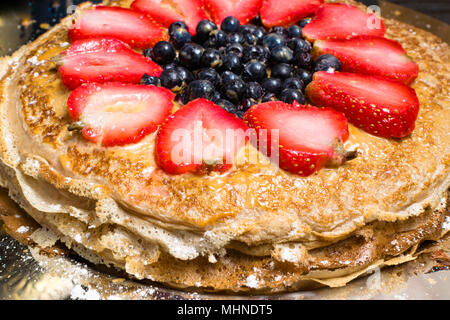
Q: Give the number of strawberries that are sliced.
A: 11